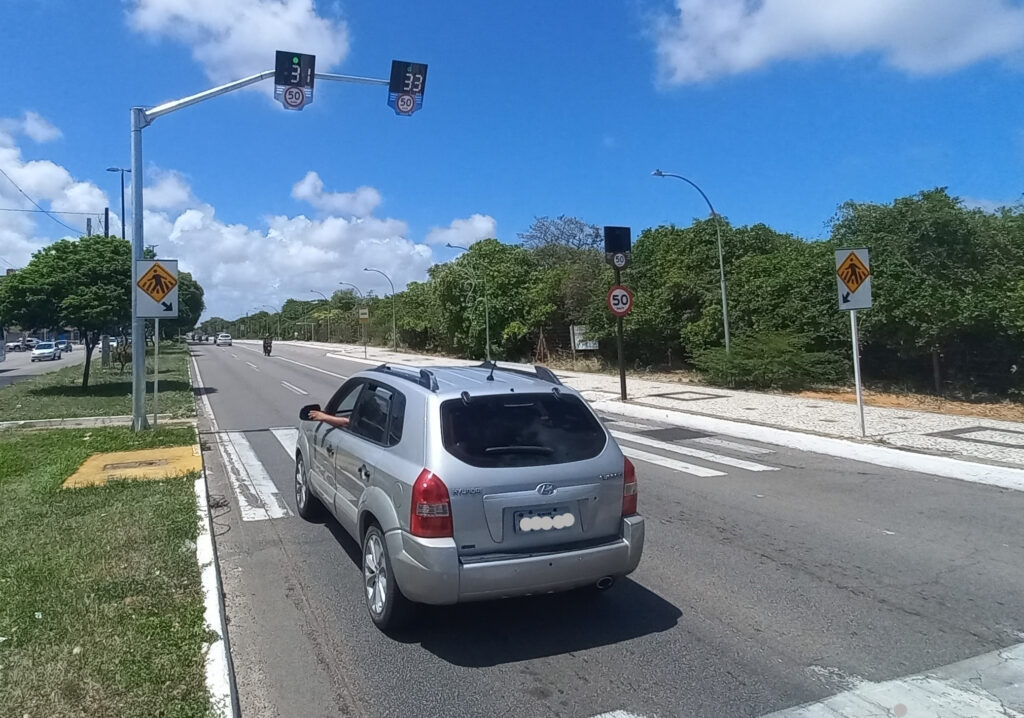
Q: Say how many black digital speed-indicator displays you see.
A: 3